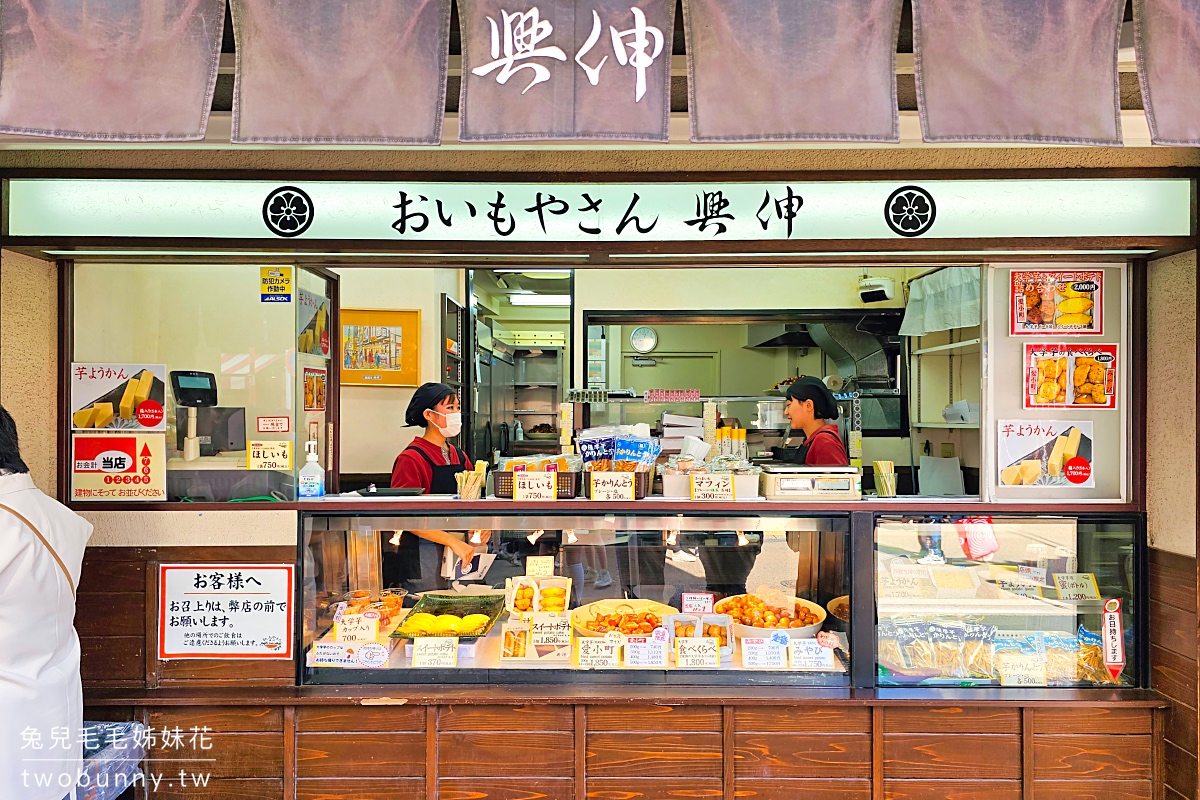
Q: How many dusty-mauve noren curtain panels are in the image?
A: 6